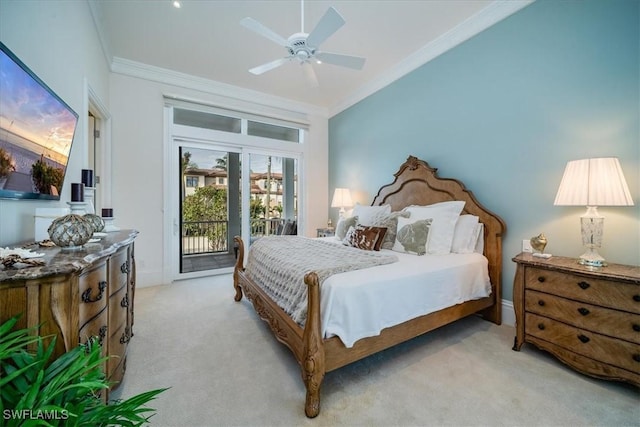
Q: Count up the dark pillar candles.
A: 3